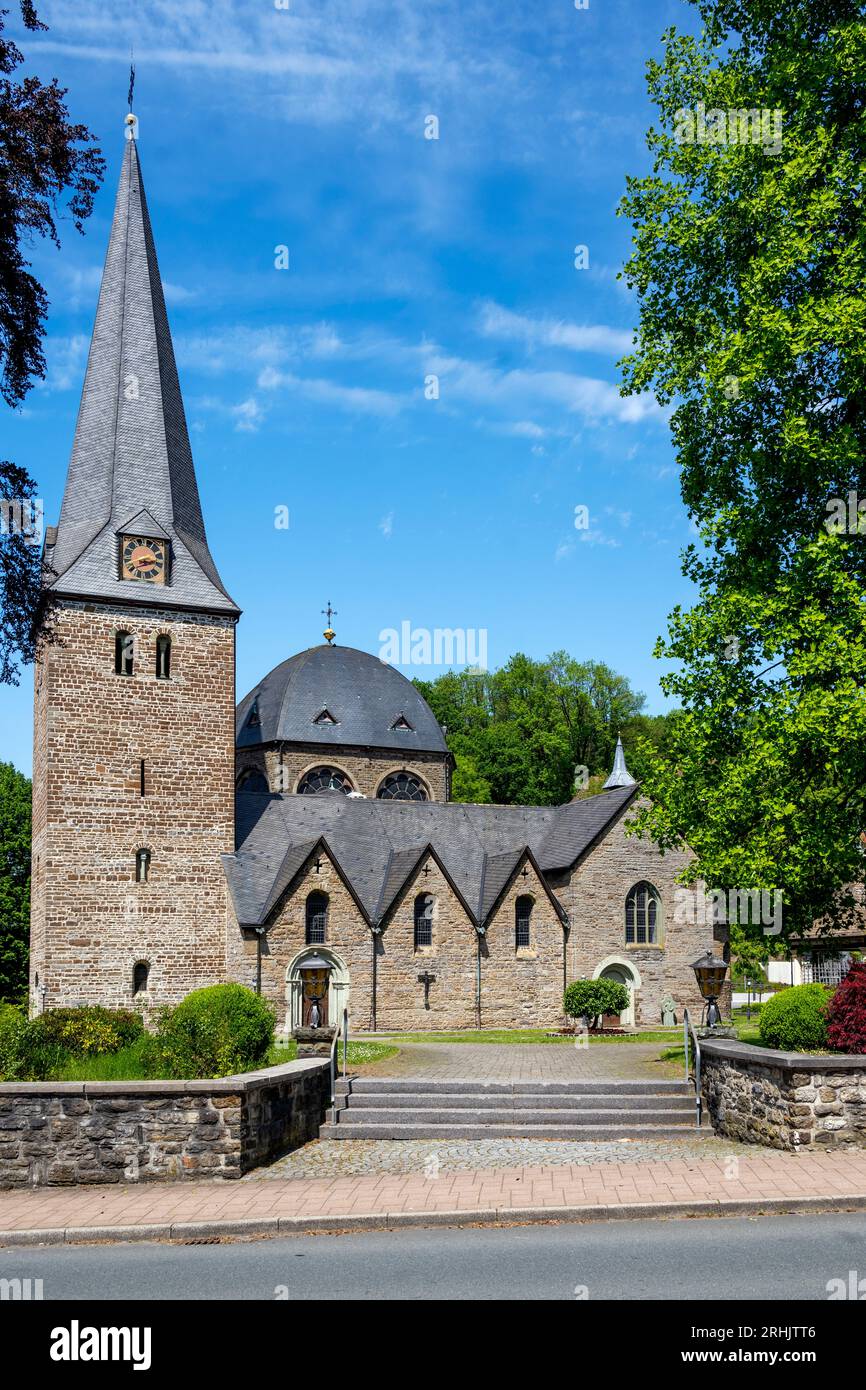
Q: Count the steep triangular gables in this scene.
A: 3